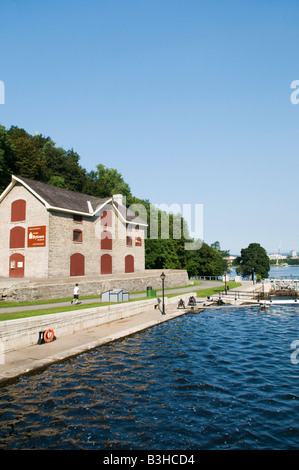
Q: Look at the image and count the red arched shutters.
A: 8